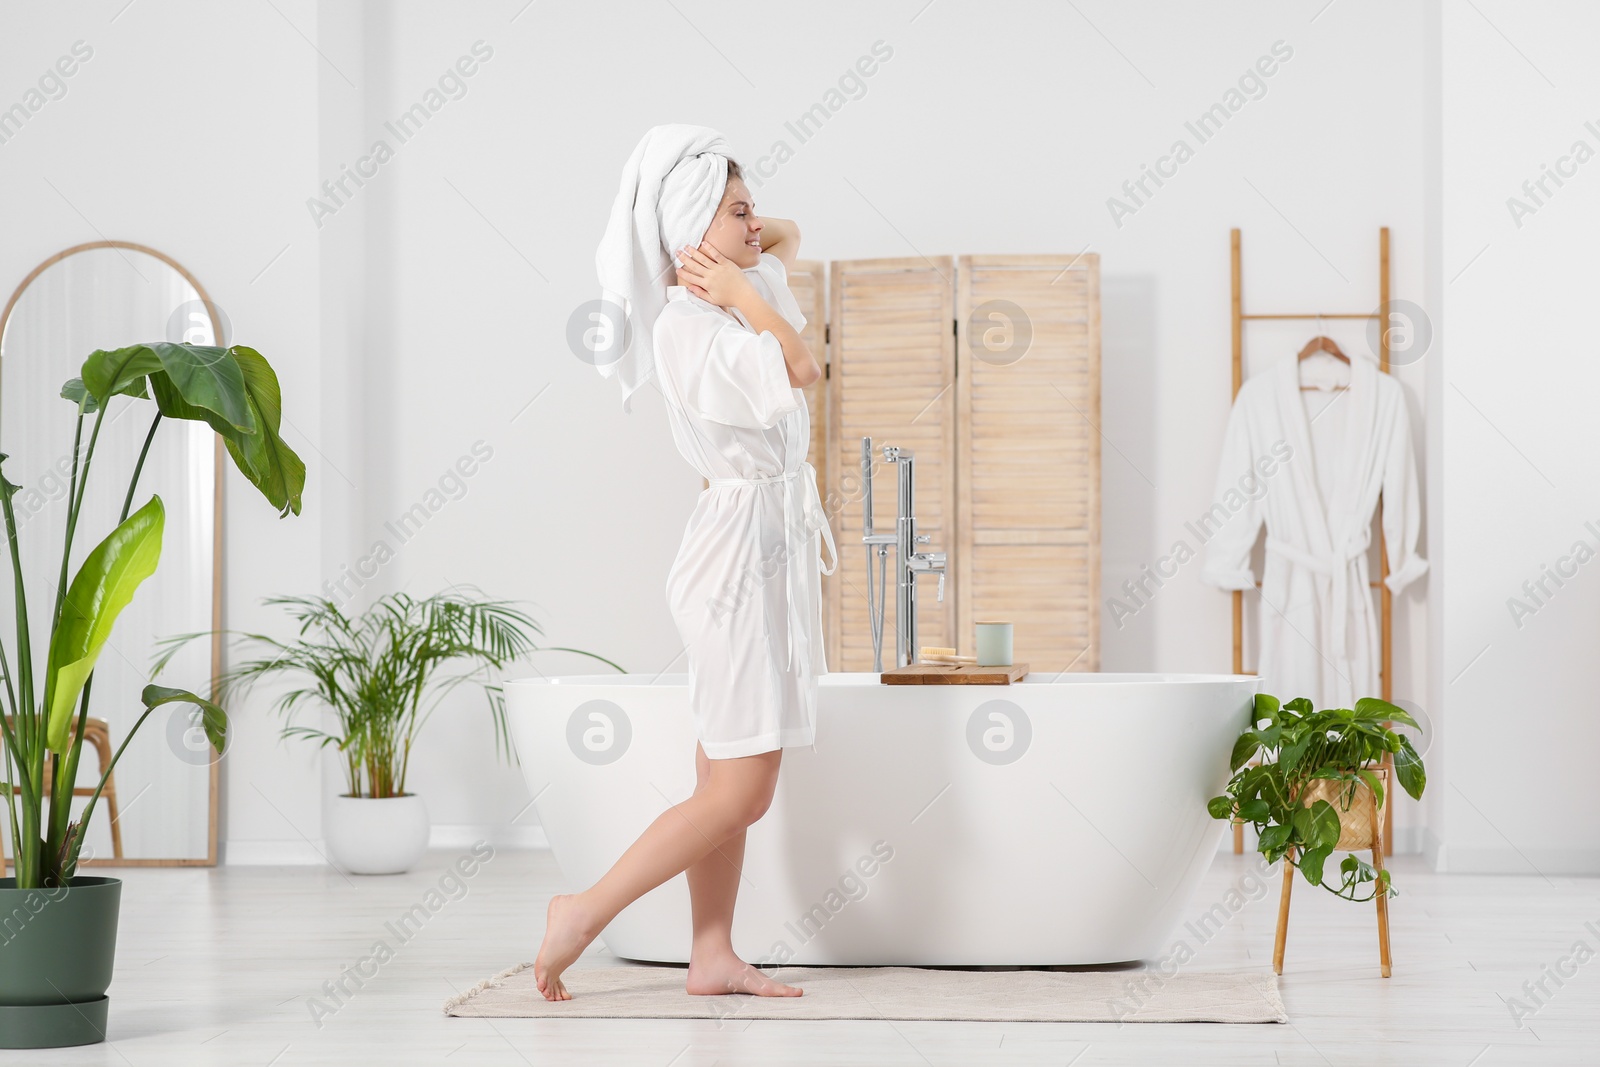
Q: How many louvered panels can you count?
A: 3